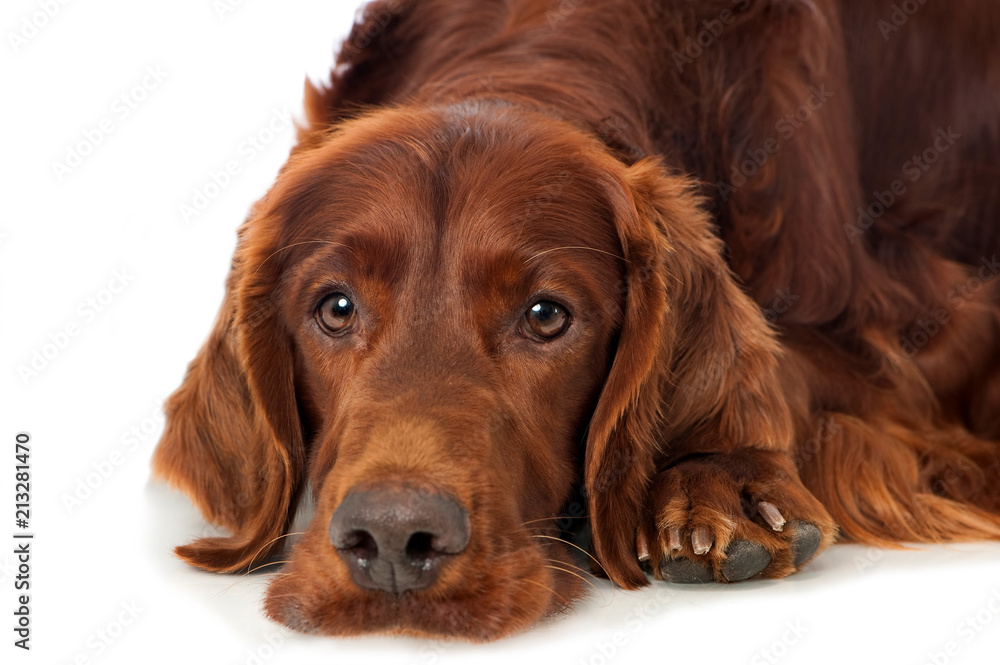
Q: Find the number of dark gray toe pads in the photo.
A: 3